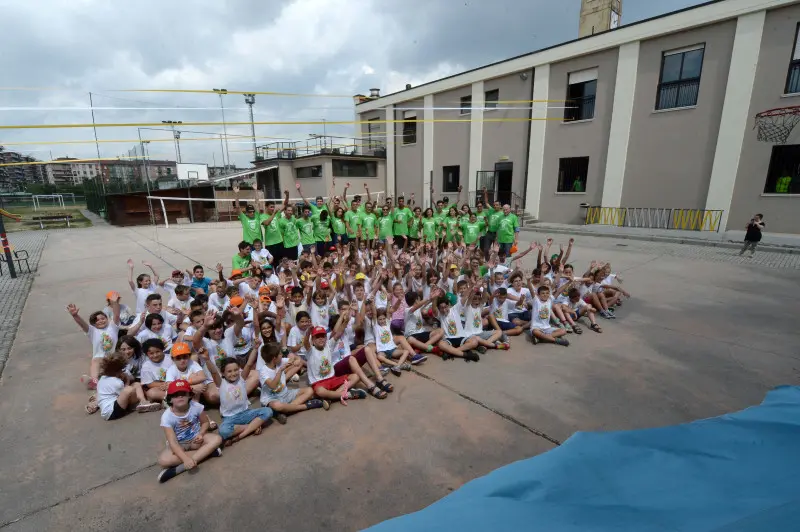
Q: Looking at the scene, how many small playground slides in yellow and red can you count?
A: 1